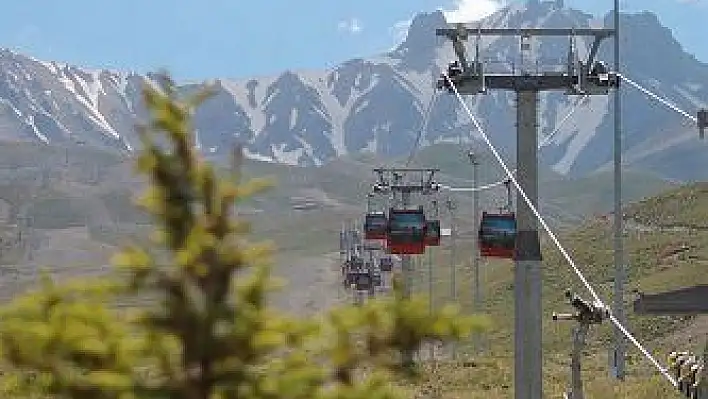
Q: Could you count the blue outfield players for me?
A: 0